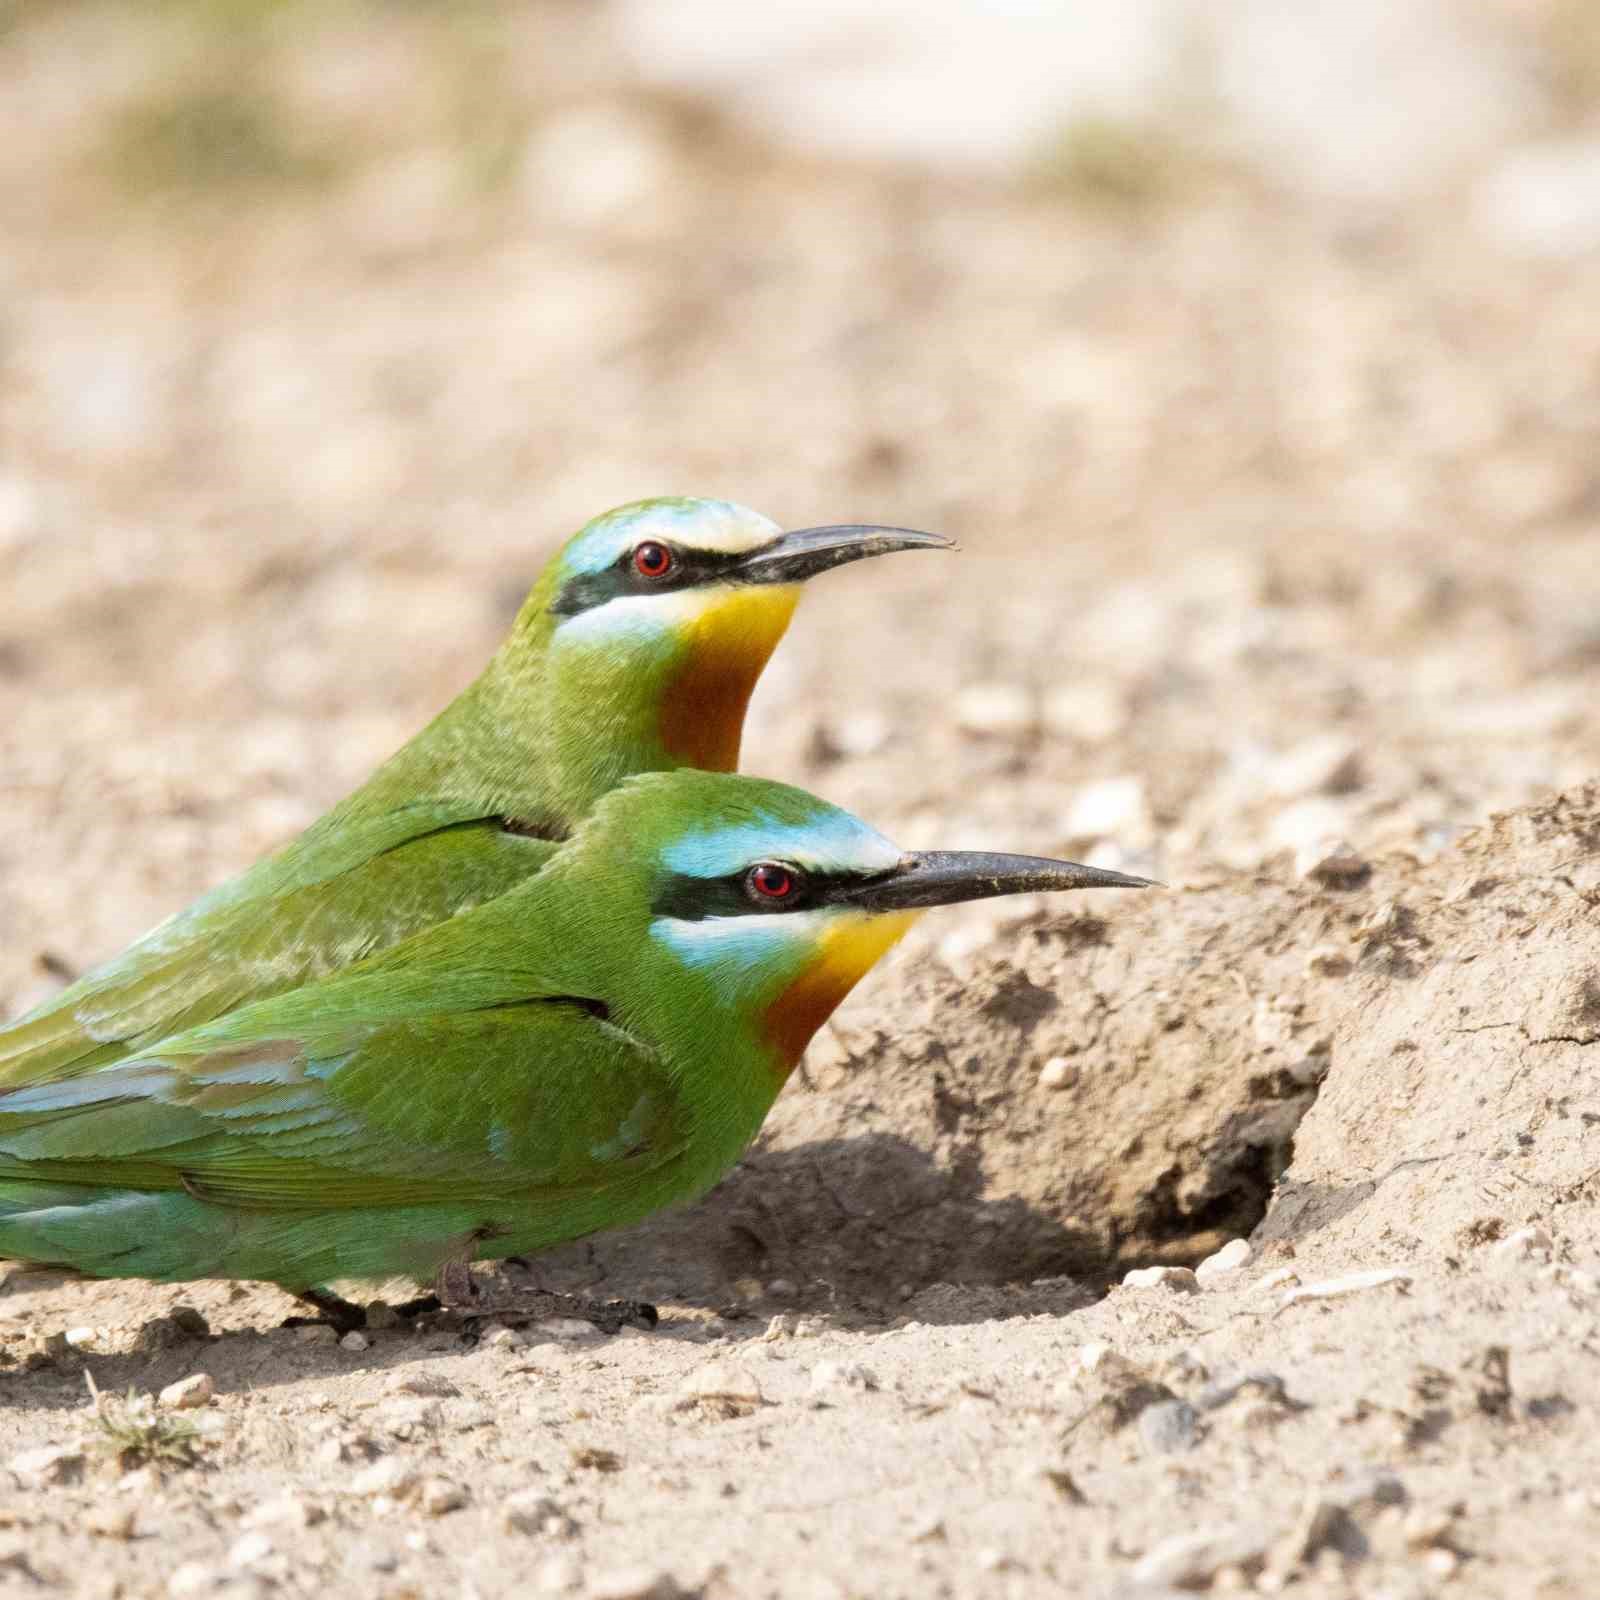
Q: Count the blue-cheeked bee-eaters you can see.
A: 2